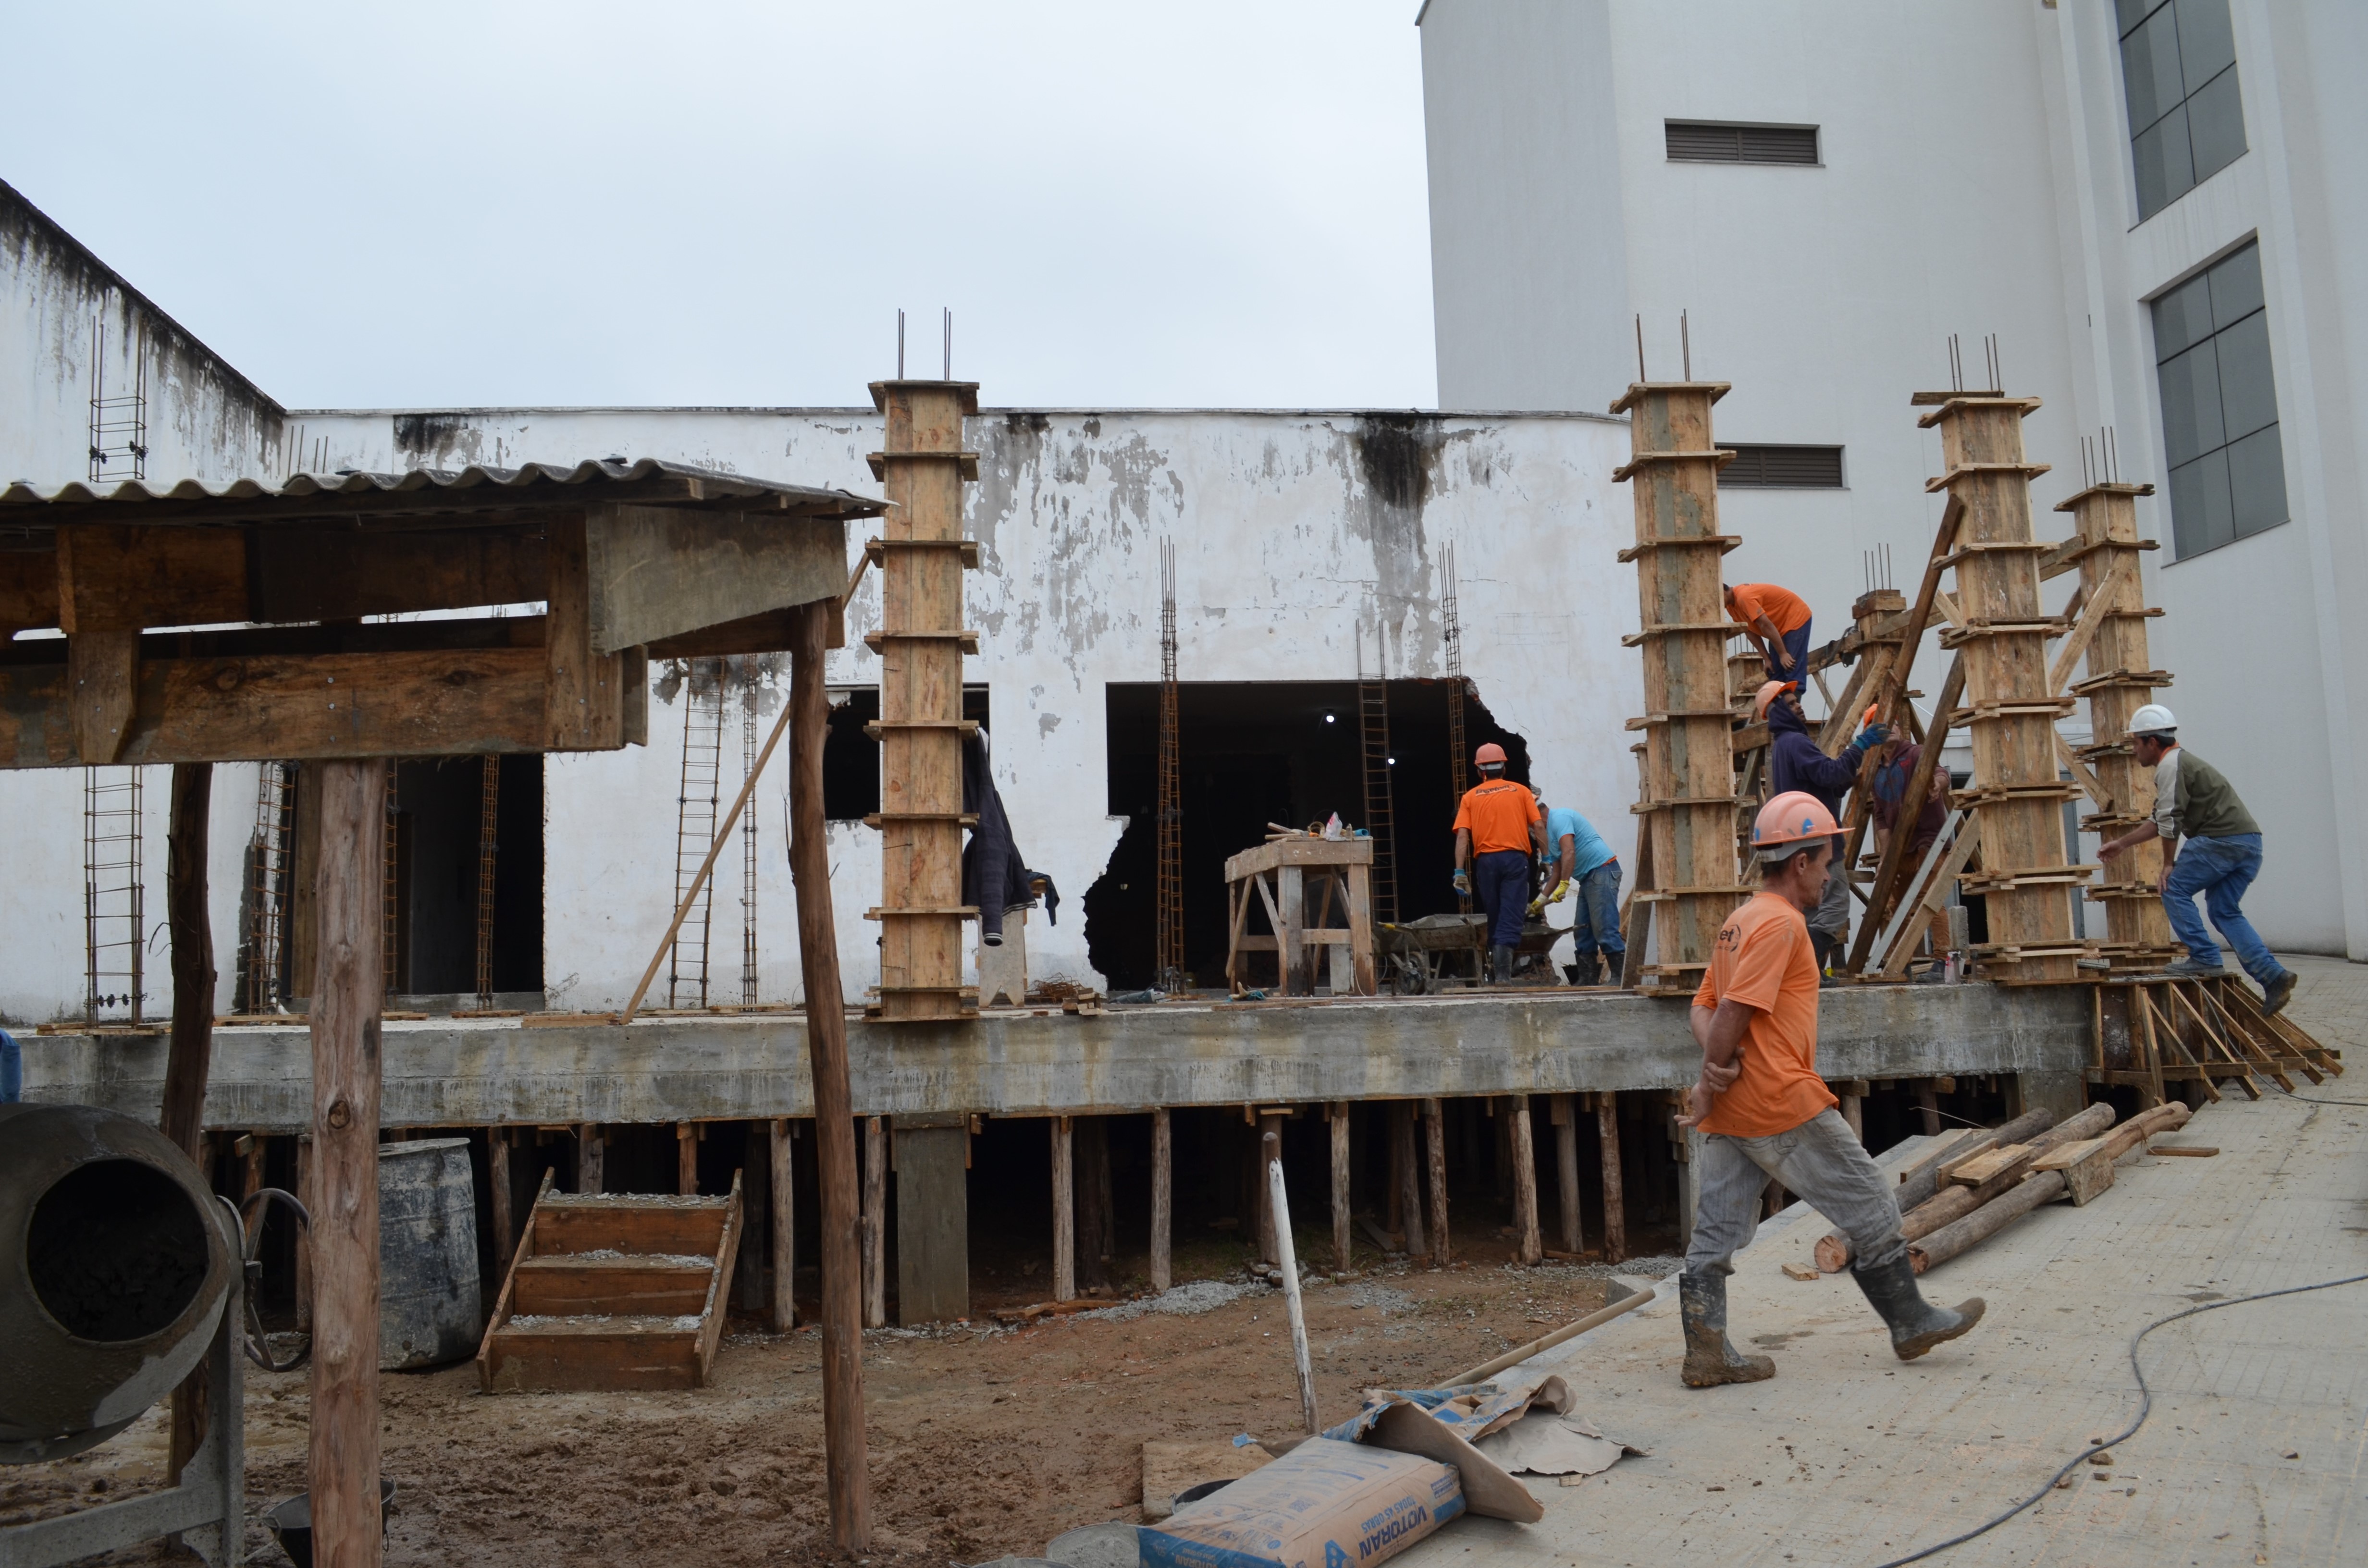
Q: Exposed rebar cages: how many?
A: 9